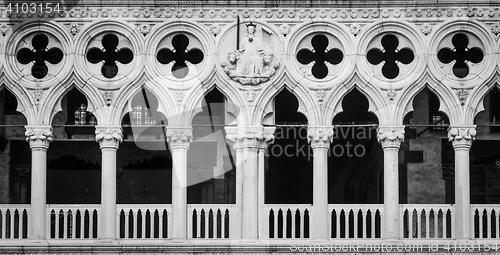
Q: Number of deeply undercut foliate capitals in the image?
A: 7